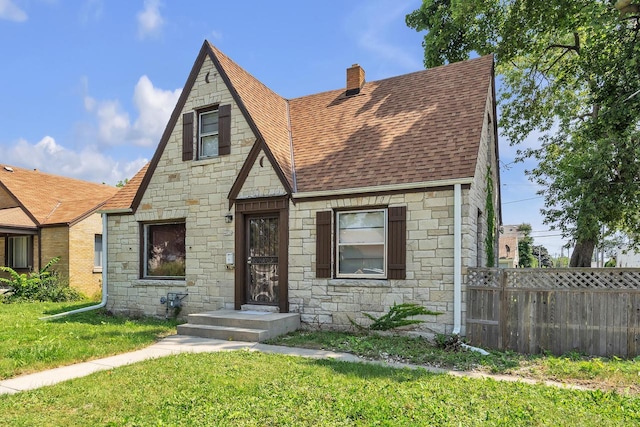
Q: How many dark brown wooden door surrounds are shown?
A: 1